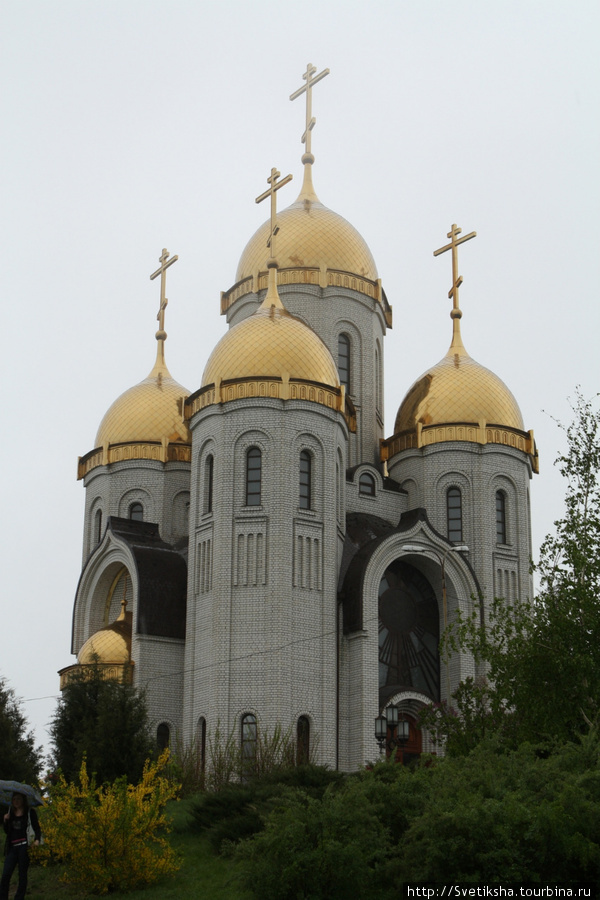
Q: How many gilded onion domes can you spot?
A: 5